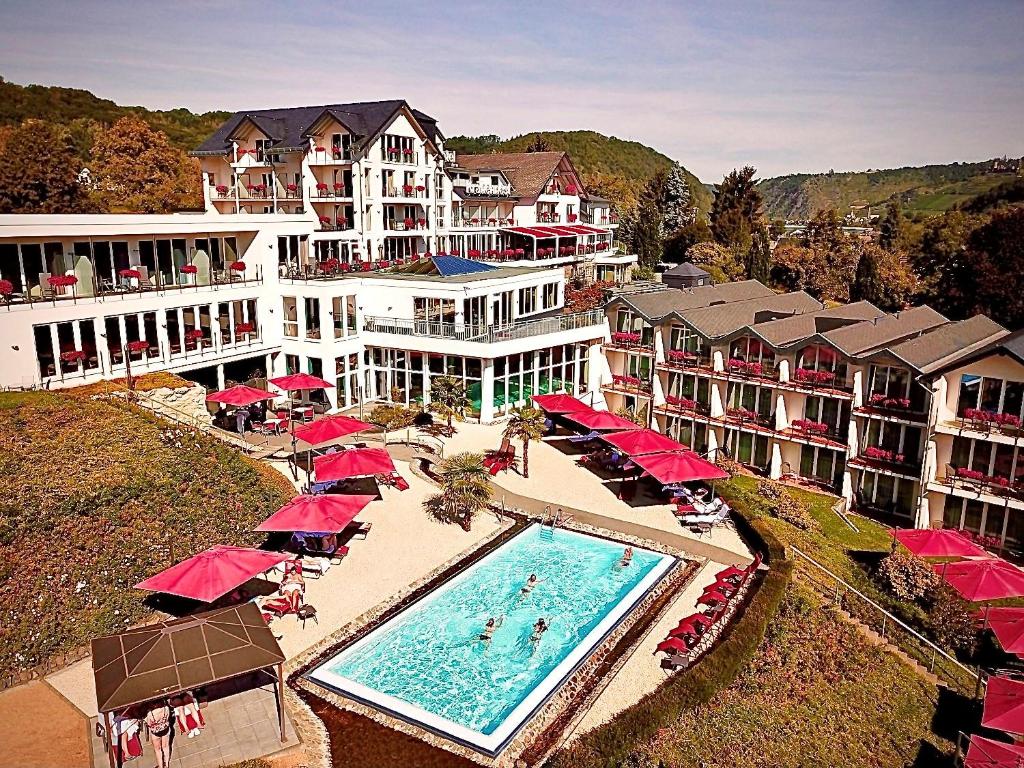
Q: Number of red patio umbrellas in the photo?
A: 15